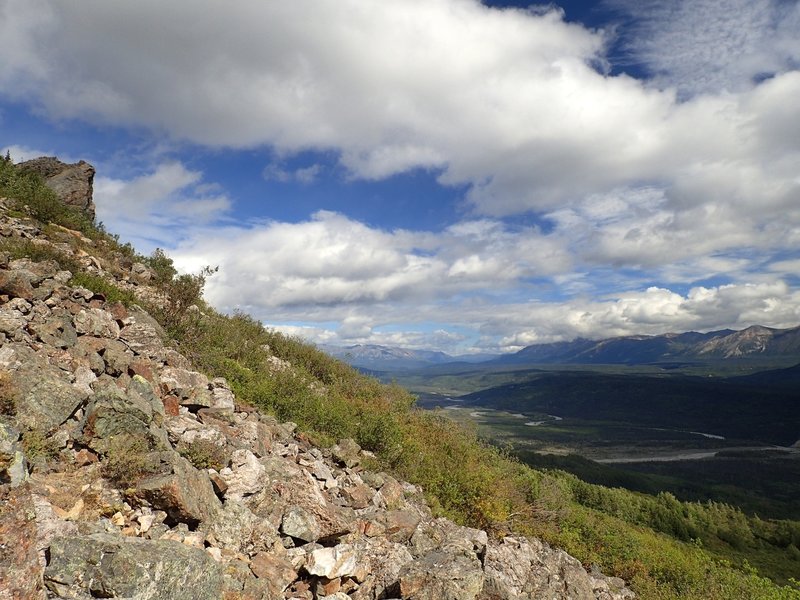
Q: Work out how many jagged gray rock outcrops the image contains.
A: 1